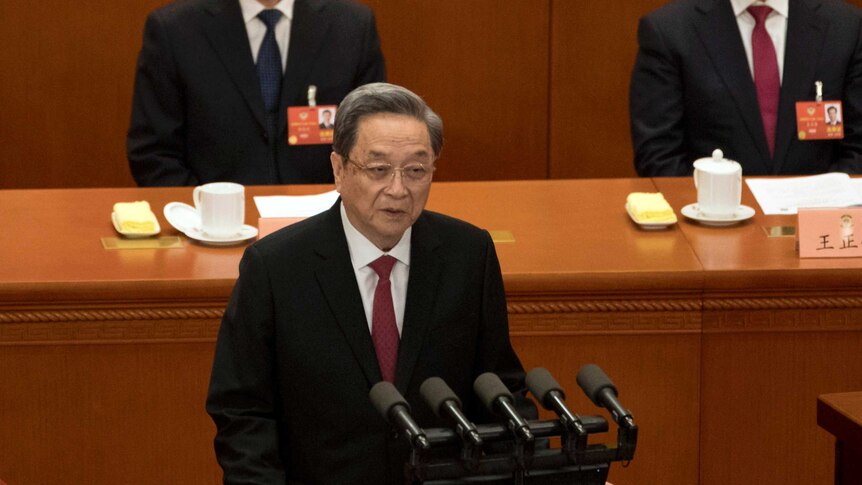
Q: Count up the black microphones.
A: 5